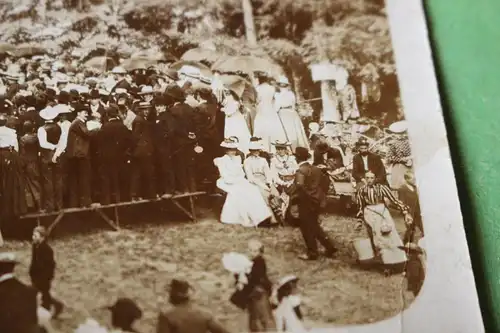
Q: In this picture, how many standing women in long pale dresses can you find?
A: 3